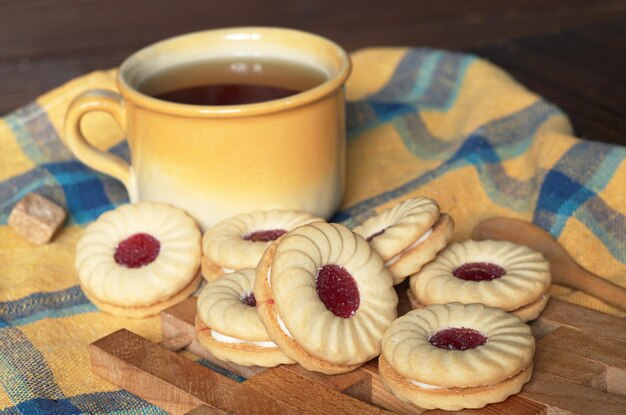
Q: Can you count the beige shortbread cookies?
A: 7